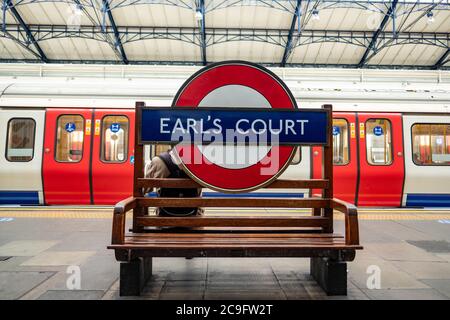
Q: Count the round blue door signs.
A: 4